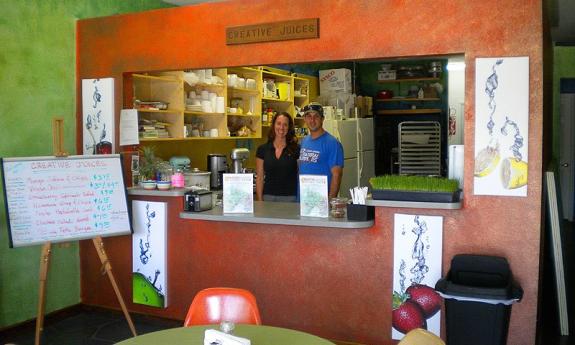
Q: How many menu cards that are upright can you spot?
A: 2